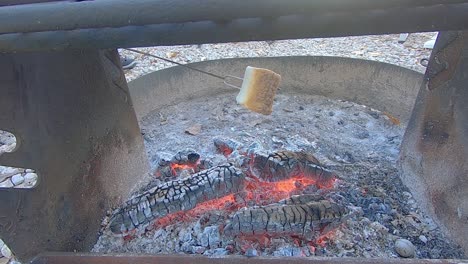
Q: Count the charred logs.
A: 3